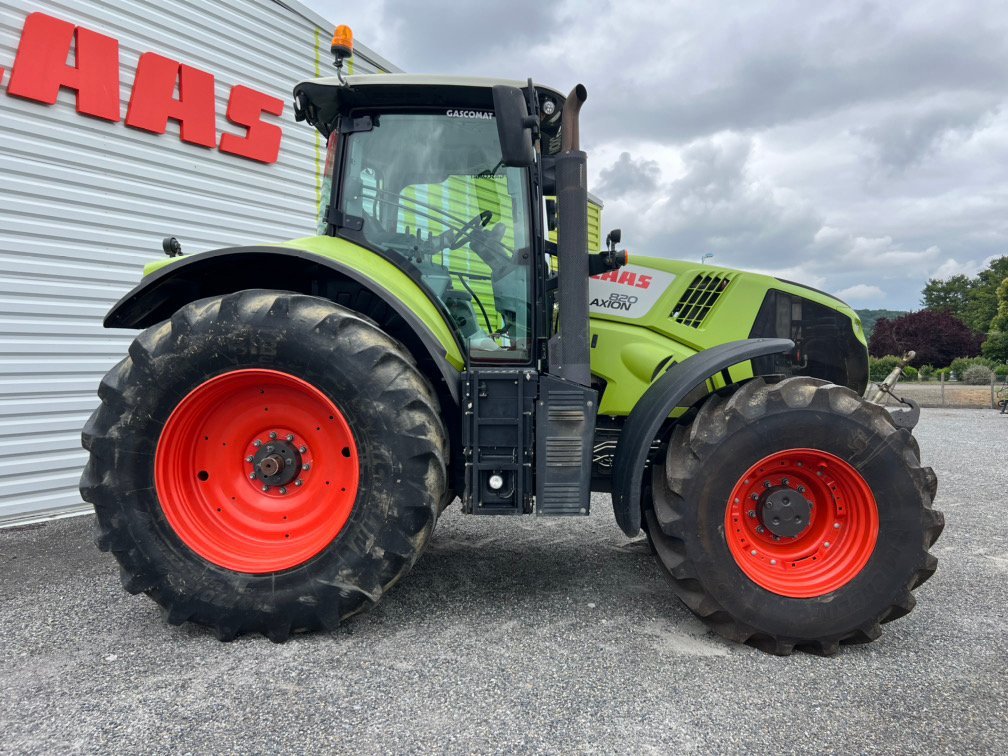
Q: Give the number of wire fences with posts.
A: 1